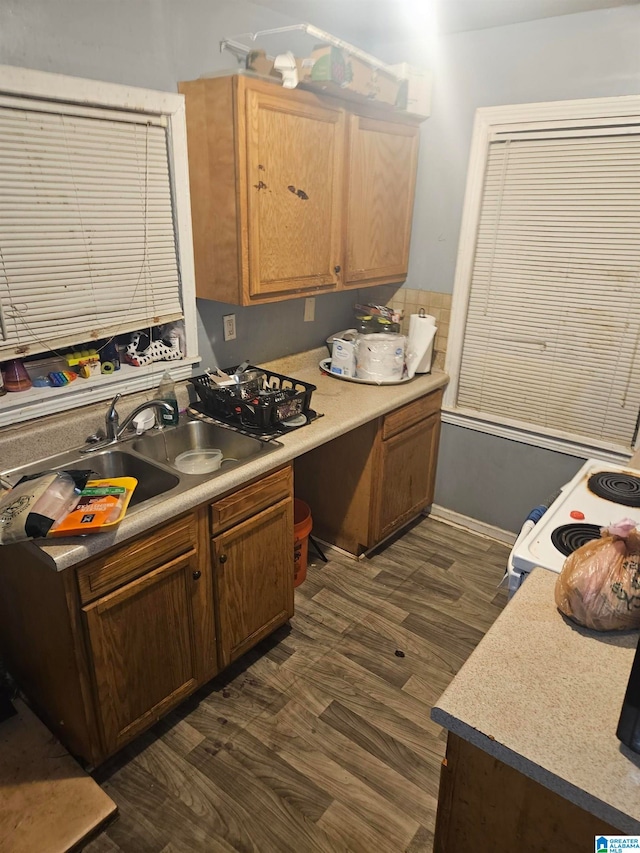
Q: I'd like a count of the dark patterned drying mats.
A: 1